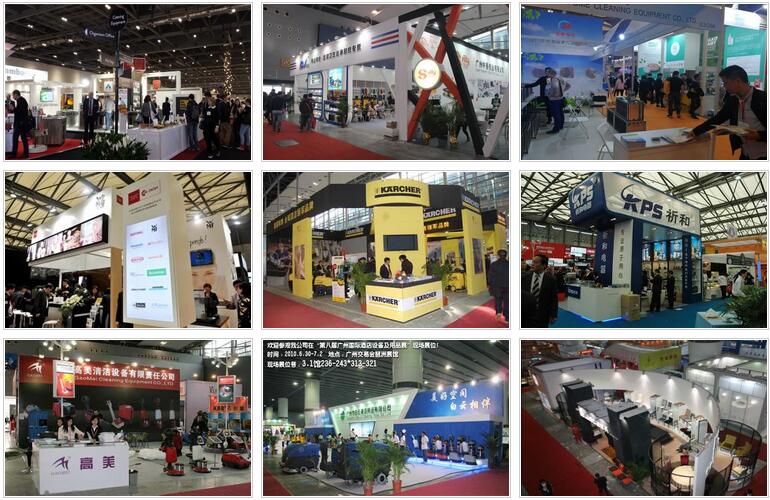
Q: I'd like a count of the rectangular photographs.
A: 9